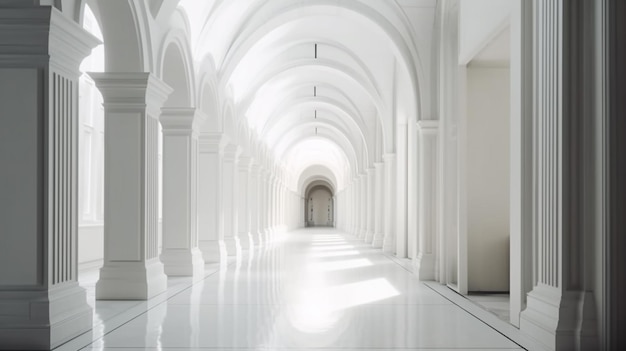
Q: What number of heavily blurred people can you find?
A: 0